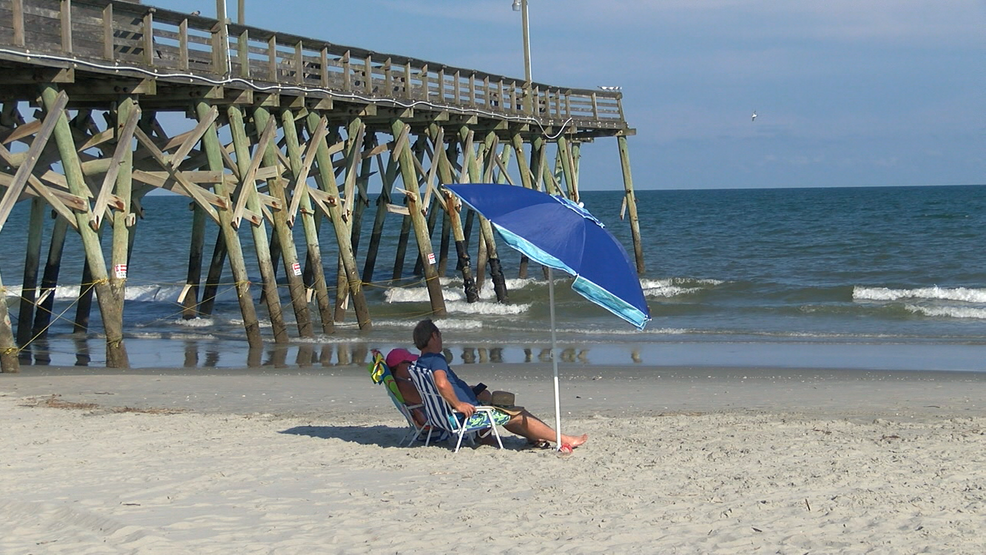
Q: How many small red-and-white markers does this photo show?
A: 3